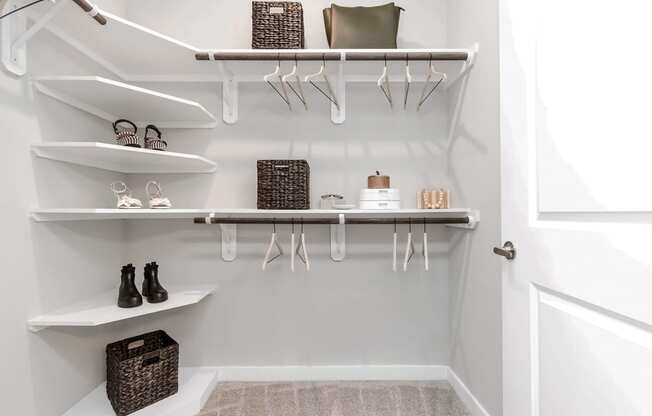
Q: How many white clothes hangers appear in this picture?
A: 12